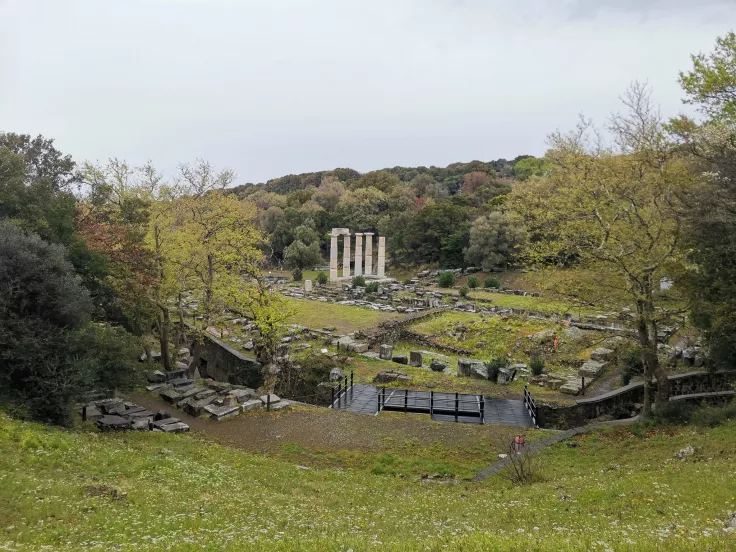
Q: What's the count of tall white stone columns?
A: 5